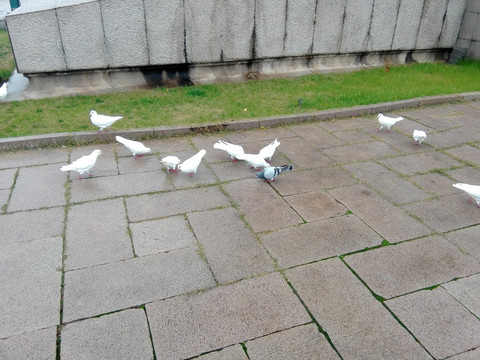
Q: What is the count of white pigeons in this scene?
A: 12